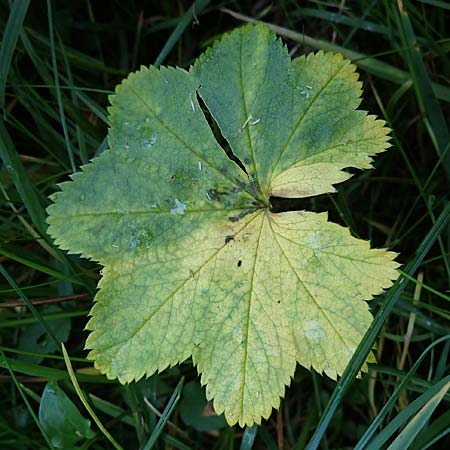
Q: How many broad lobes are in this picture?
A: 9